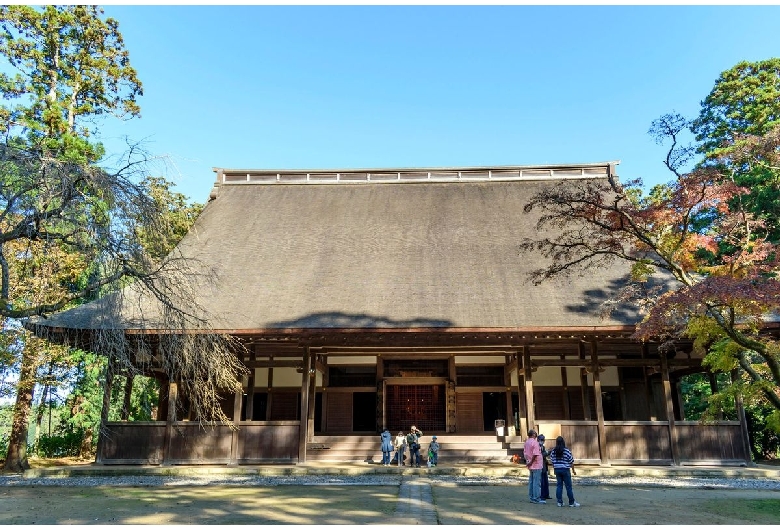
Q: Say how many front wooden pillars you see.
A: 8